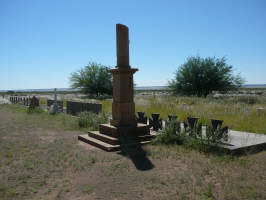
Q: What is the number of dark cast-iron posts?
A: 5